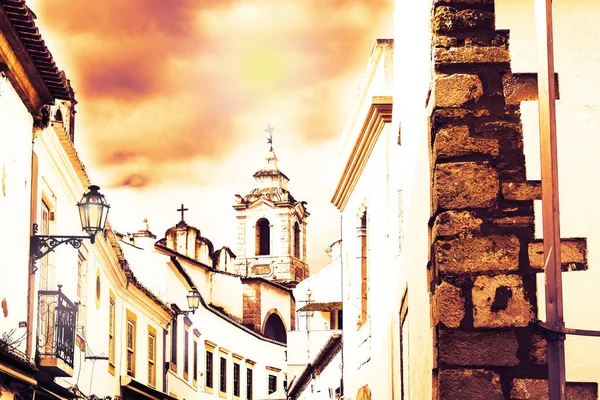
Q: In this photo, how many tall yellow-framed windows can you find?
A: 3